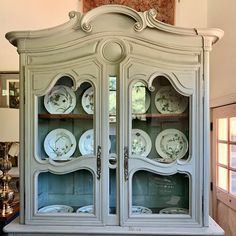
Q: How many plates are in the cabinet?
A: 12